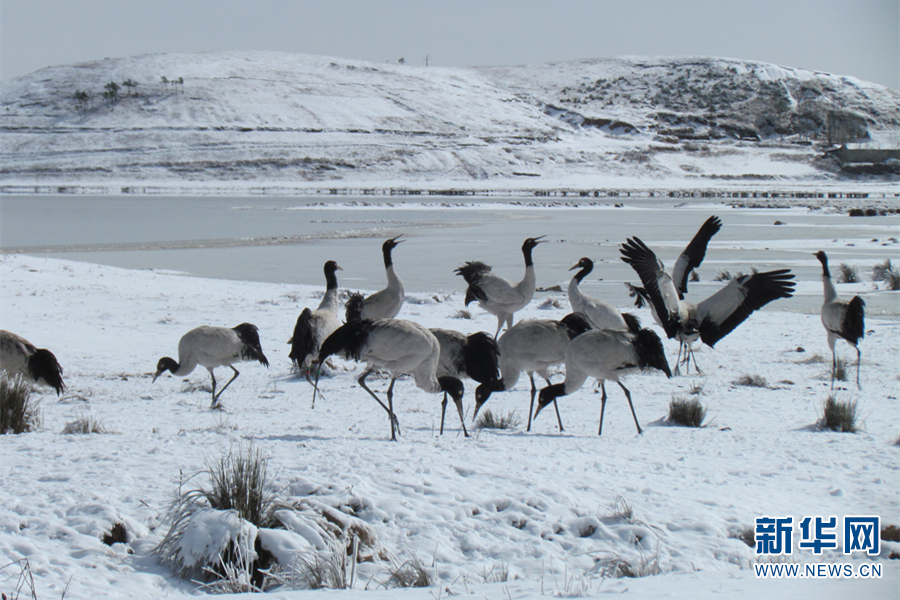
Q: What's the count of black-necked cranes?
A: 13